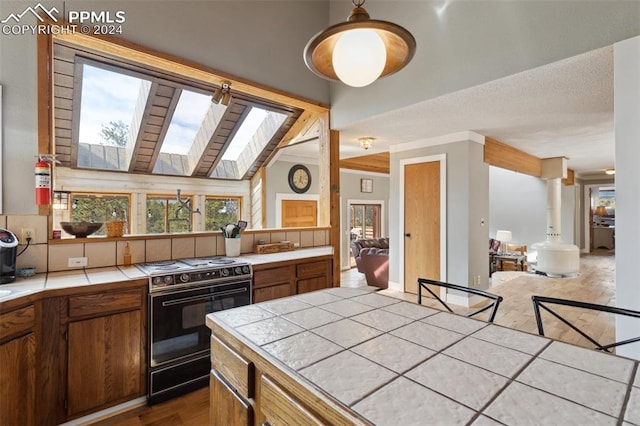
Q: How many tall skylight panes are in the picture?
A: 3